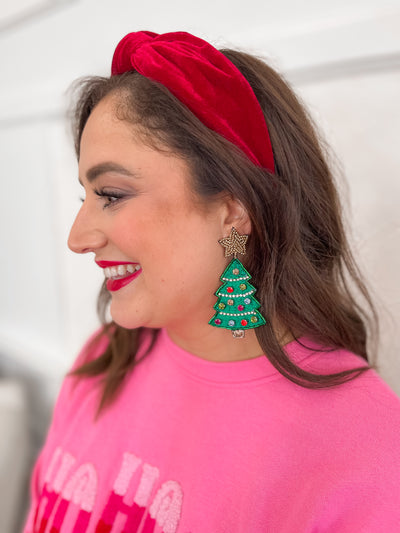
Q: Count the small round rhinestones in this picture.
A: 11